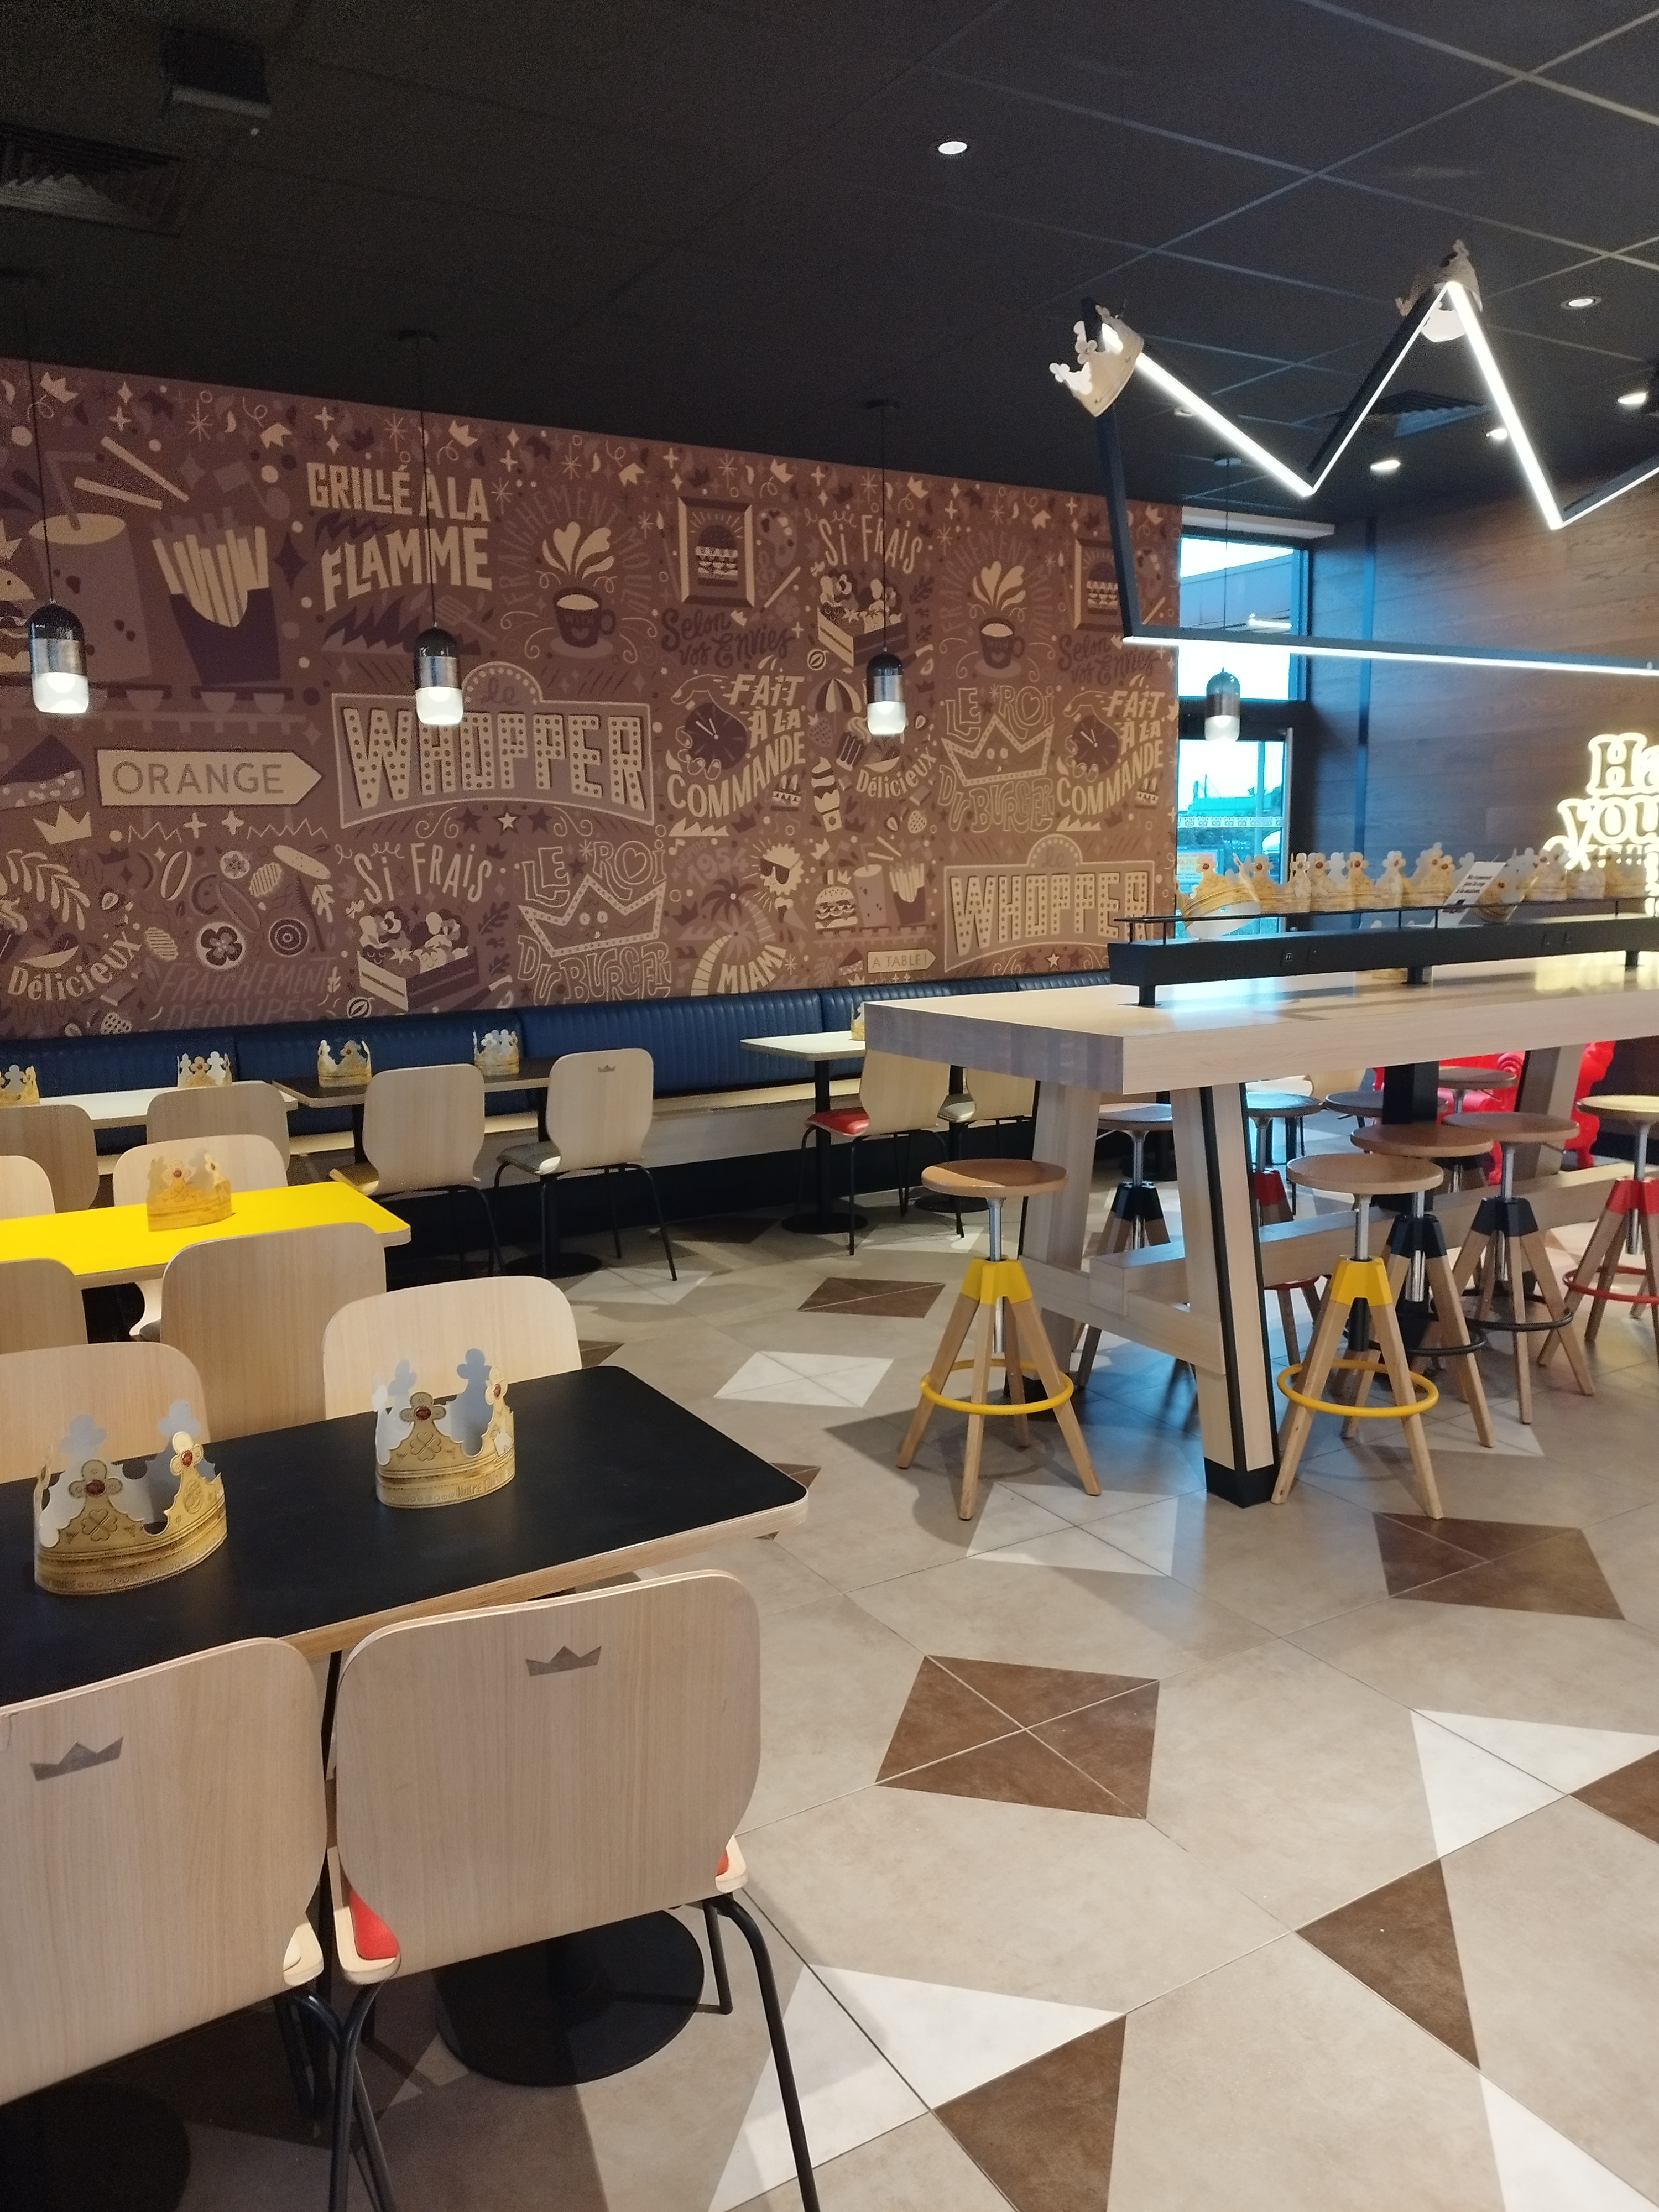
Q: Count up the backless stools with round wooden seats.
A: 9